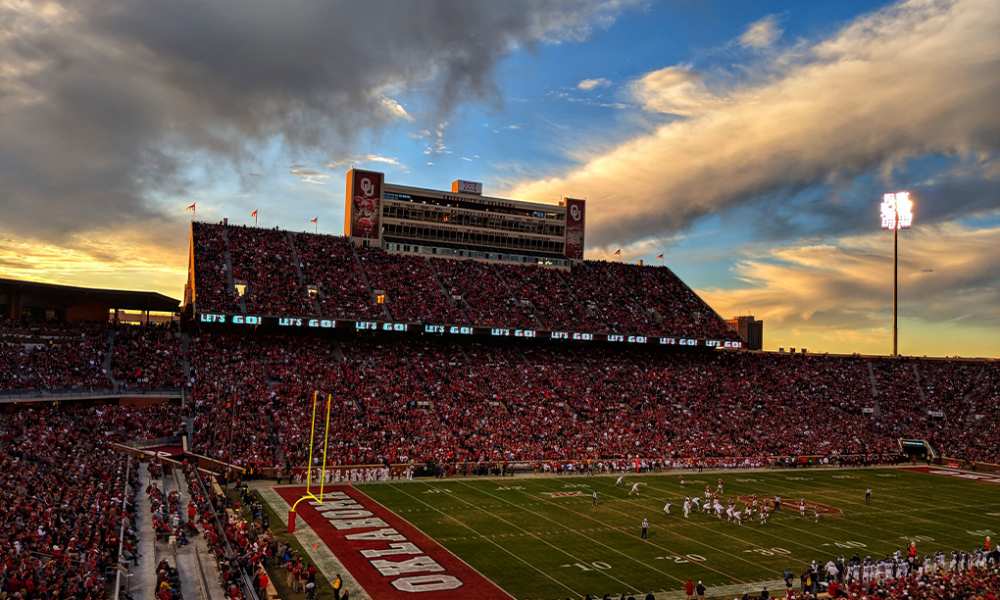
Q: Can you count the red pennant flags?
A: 5